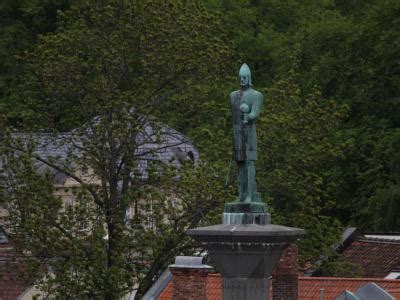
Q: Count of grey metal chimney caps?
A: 1